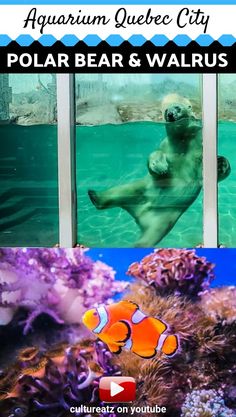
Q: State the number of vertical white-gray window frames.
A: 2